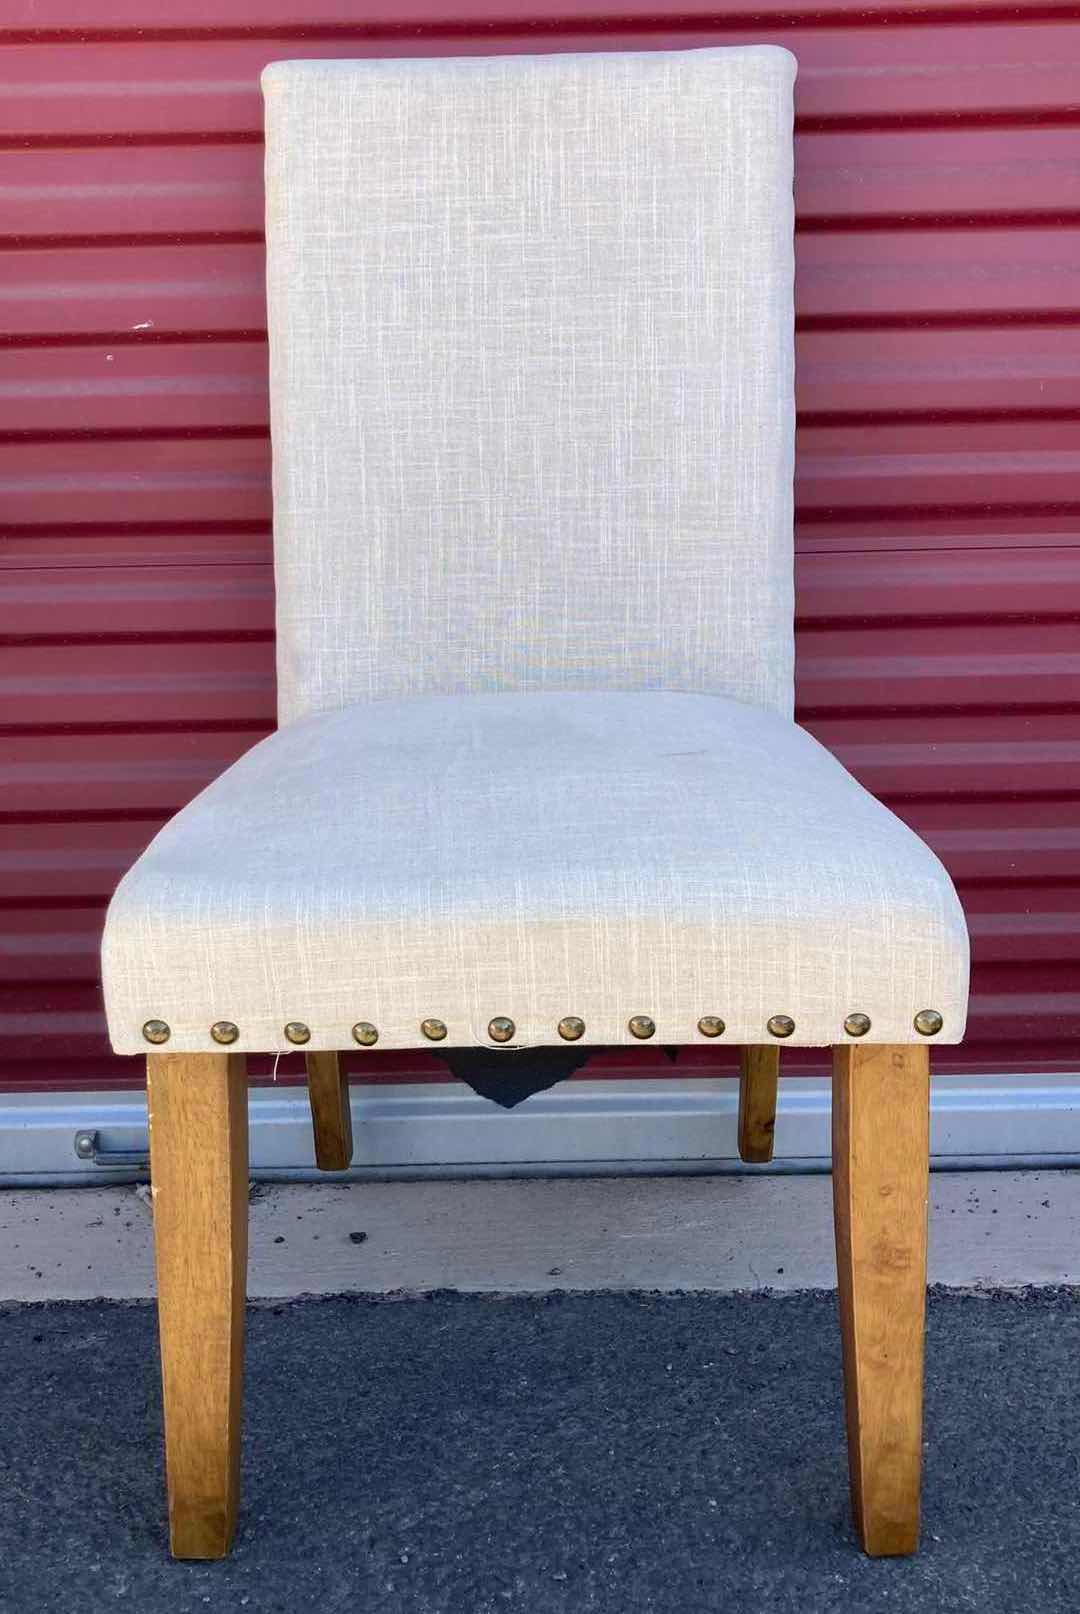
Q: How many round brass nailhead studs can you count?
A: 12